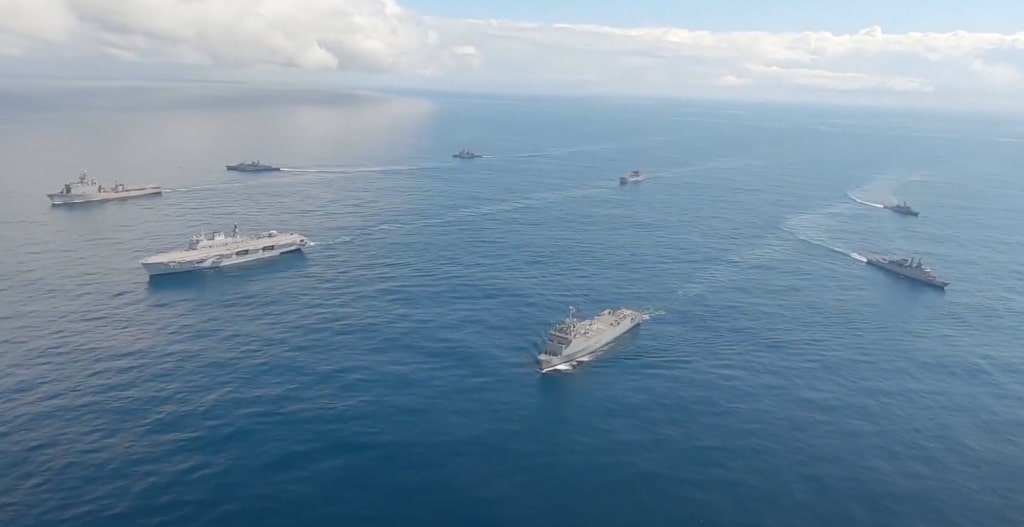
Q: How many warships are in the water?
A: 8